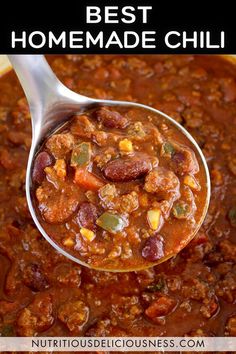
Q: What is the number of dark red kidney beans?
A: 7